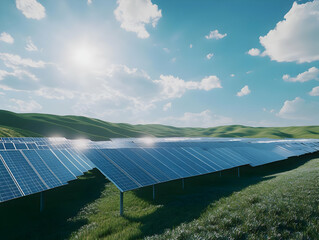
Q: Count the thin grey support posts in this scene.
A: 6